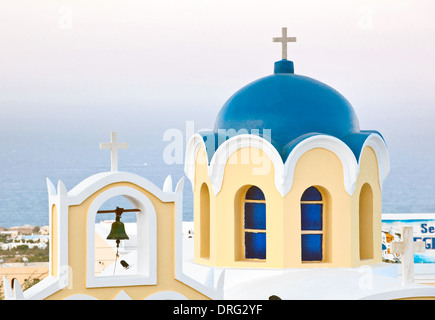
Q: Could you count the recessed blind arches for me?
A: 2